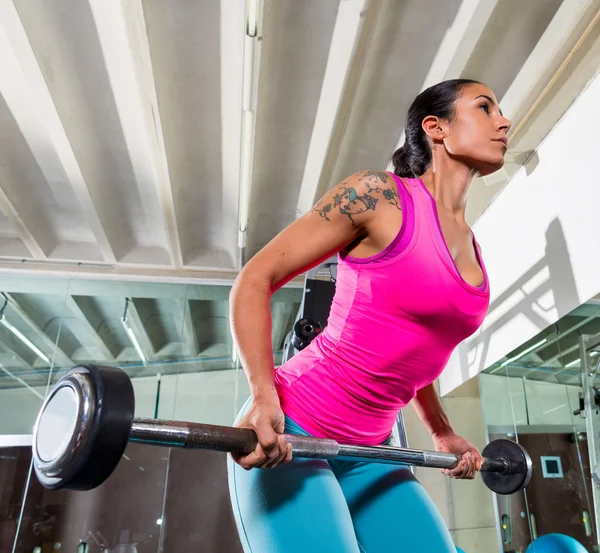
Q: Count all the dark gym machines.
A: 1